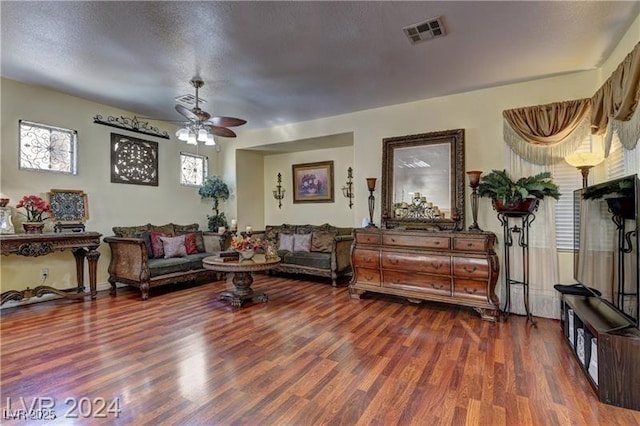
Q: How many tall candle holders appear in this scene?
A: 2